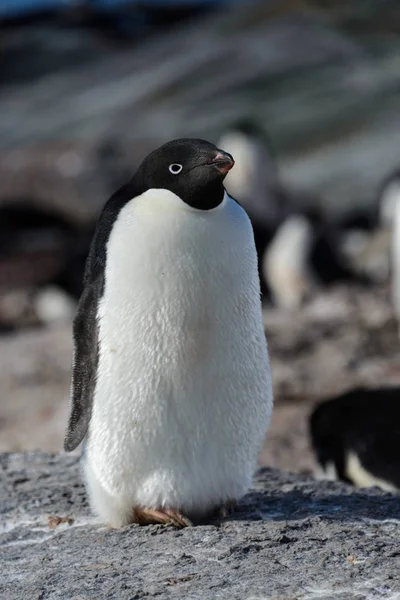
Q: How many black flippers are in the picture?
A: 1